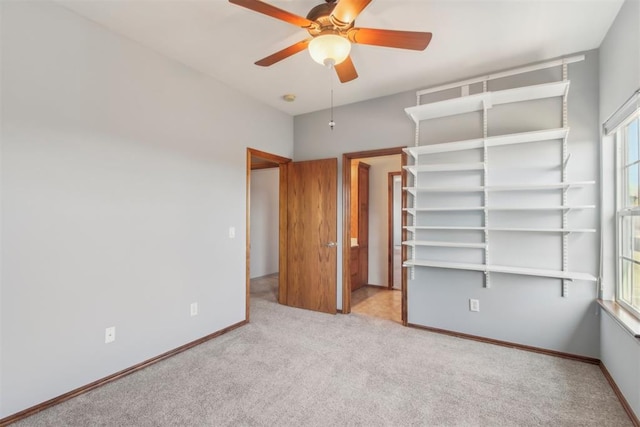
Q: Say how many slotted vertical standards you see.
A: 3